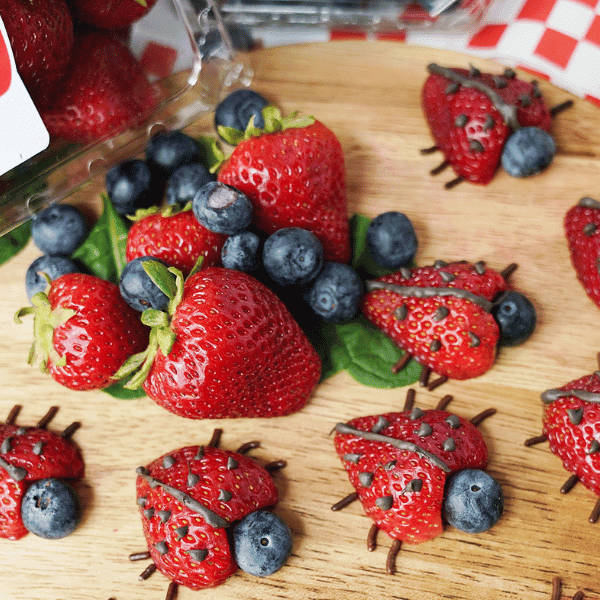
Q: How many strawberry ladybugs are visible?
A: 7